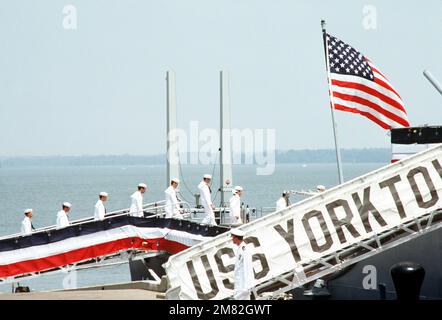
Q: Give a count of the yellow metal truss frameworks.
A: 0